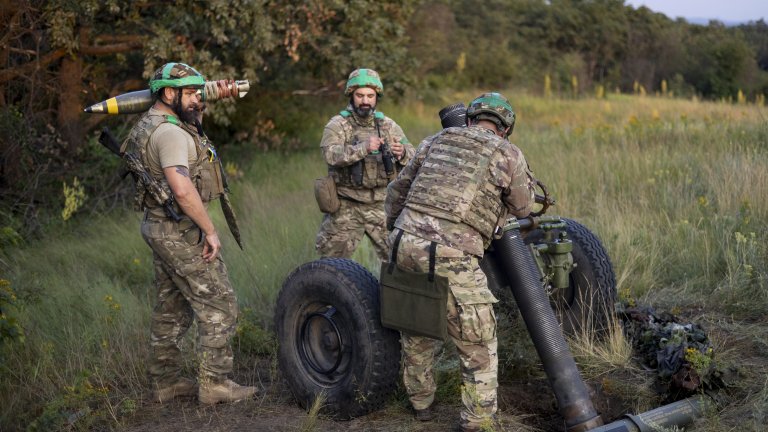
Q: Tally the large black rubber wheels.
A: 2